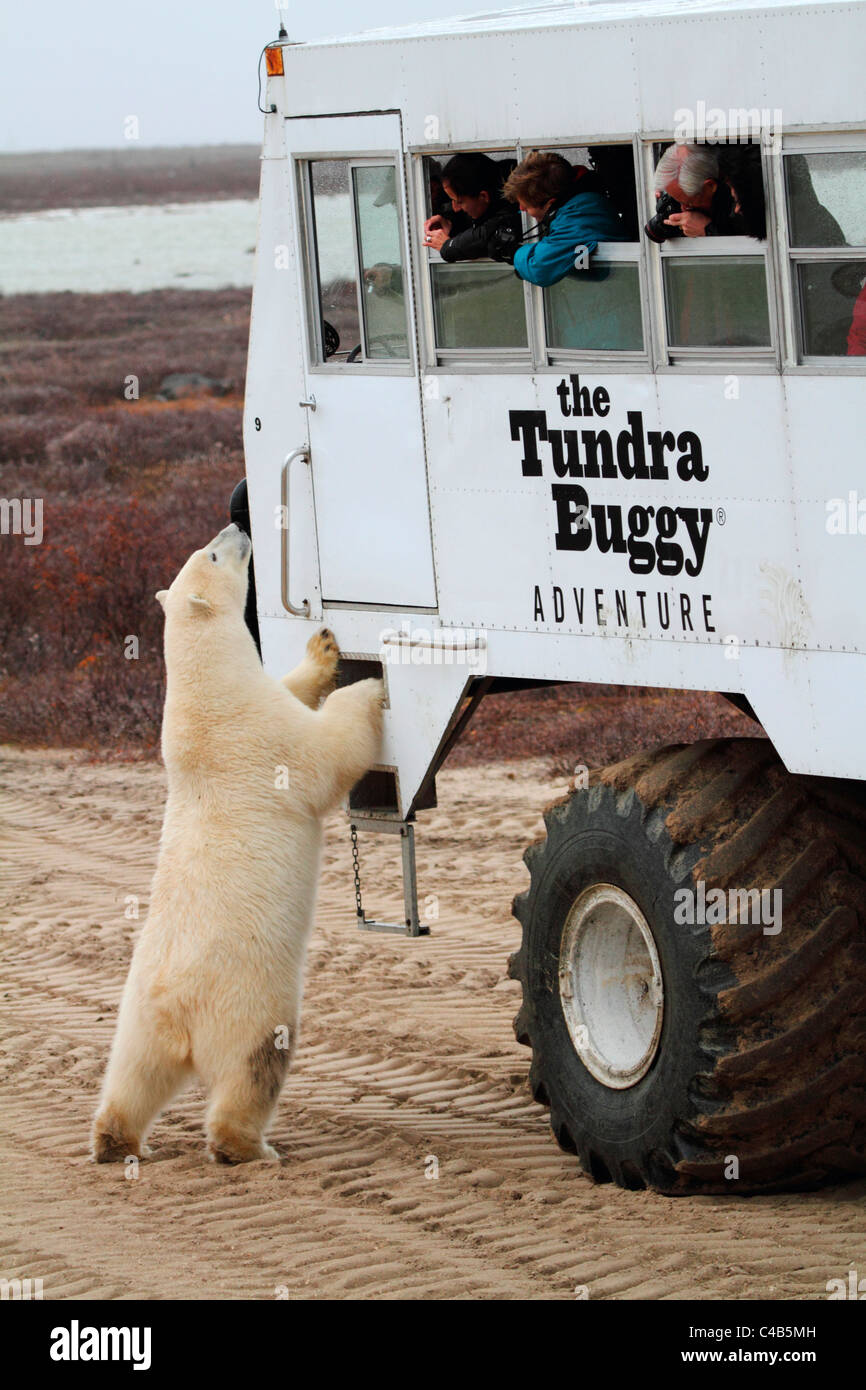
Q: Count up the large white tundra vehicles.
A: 1